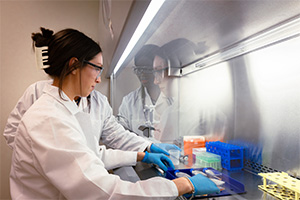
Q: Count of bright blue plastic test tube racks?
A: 1